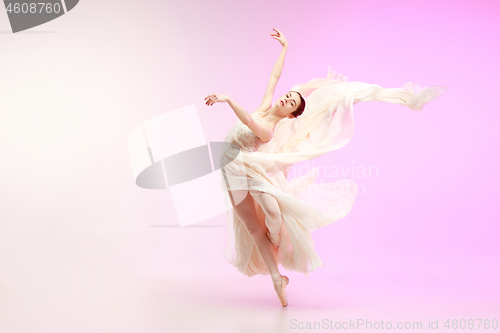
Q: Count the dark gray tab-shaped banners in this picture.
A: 1